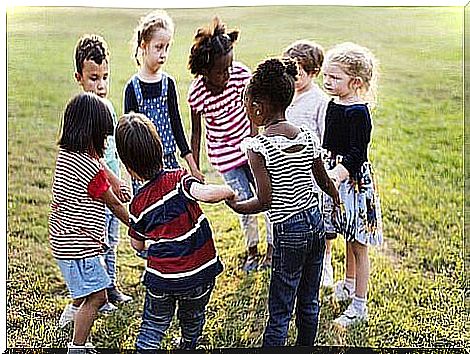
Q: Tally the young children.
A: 8